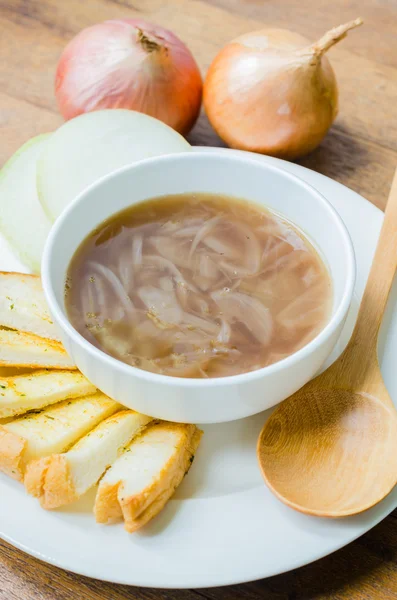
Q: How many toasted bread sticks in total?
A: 6